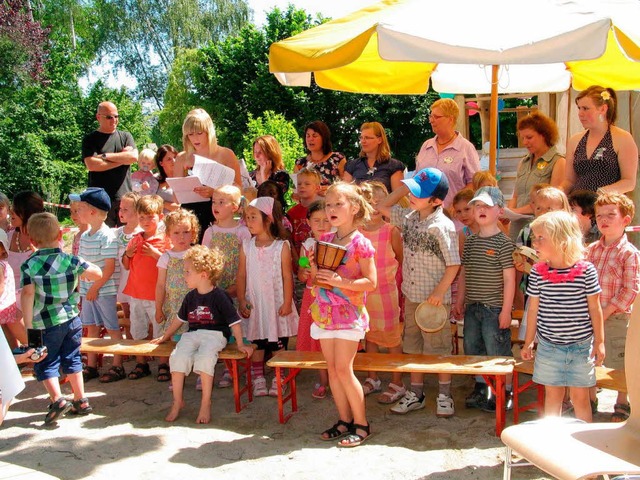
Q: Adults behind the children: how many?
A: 9